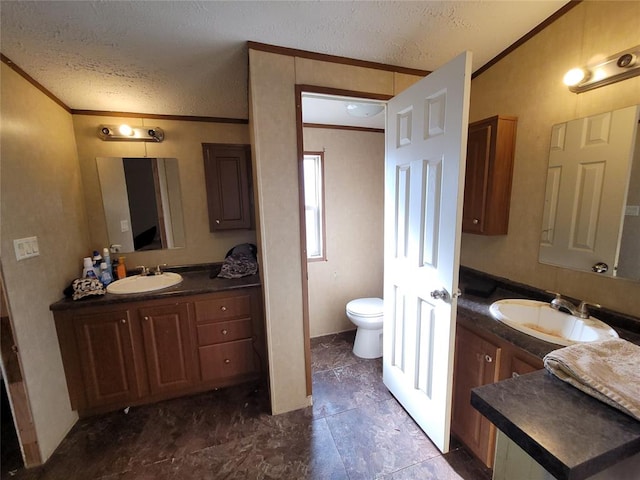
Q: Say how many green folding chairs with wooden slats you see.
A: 0